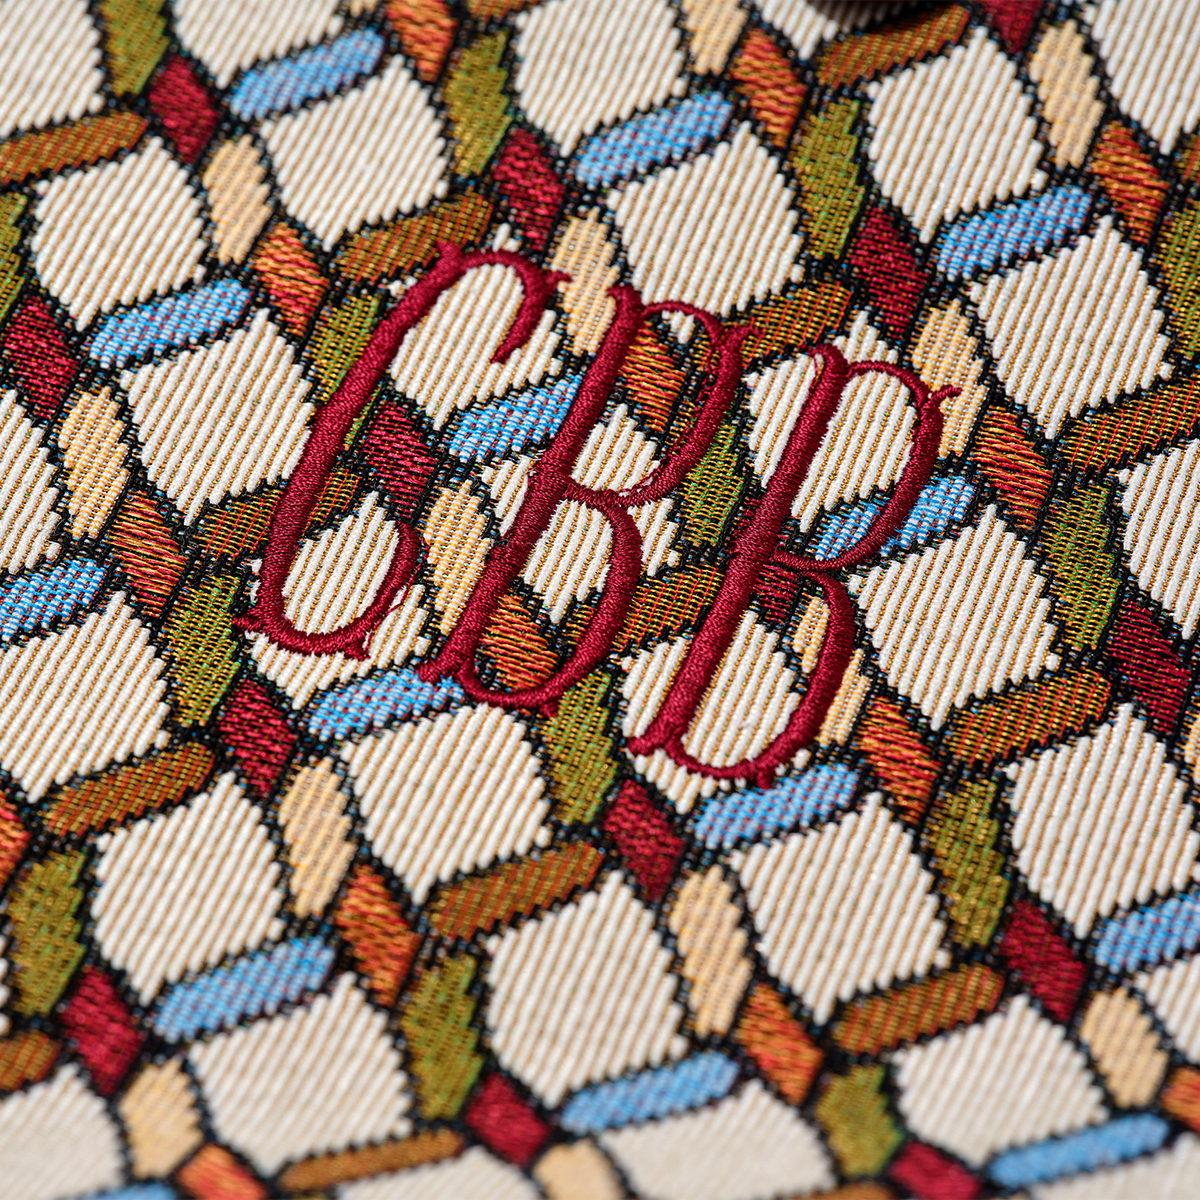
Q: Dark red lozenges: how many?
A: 14